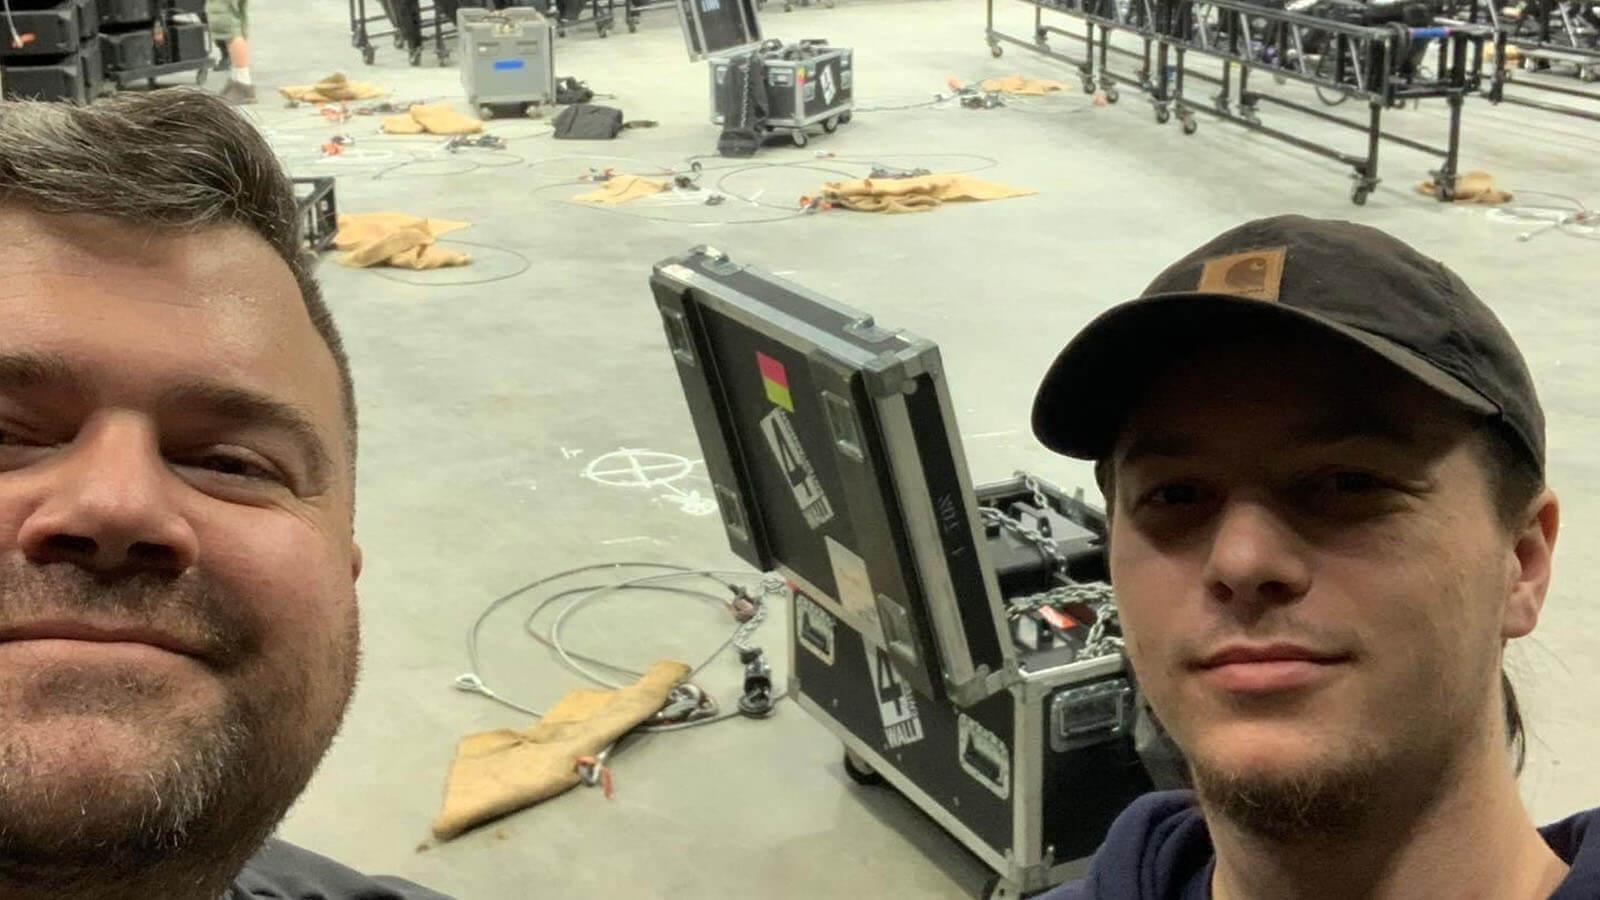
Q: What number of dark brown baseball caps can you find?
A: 1